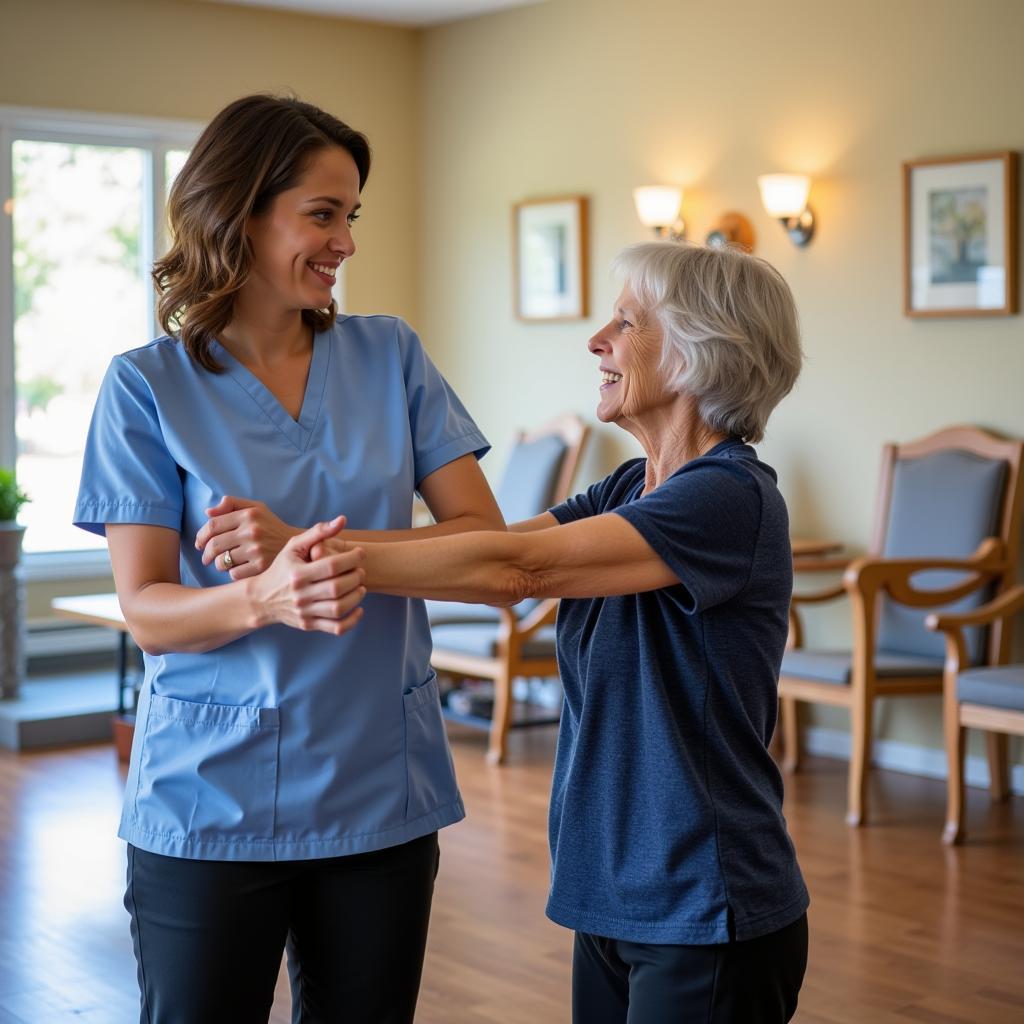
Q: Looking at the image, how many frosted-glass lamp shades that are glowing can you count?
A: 2